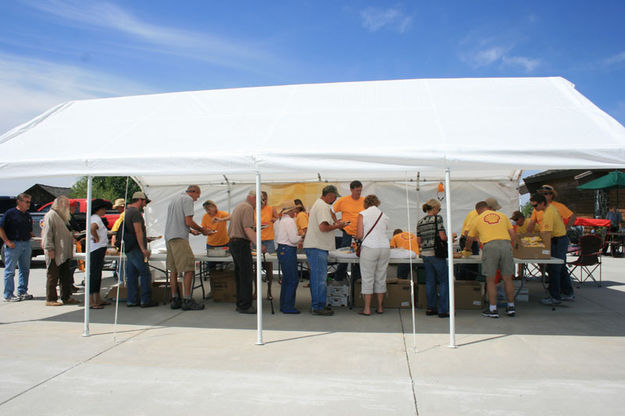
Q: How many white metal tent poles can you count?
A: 3